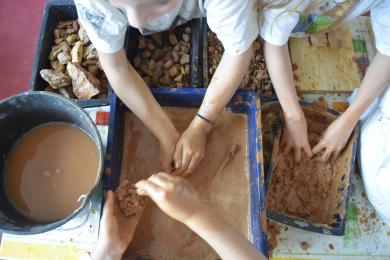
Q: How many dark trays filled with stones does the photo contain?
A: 3